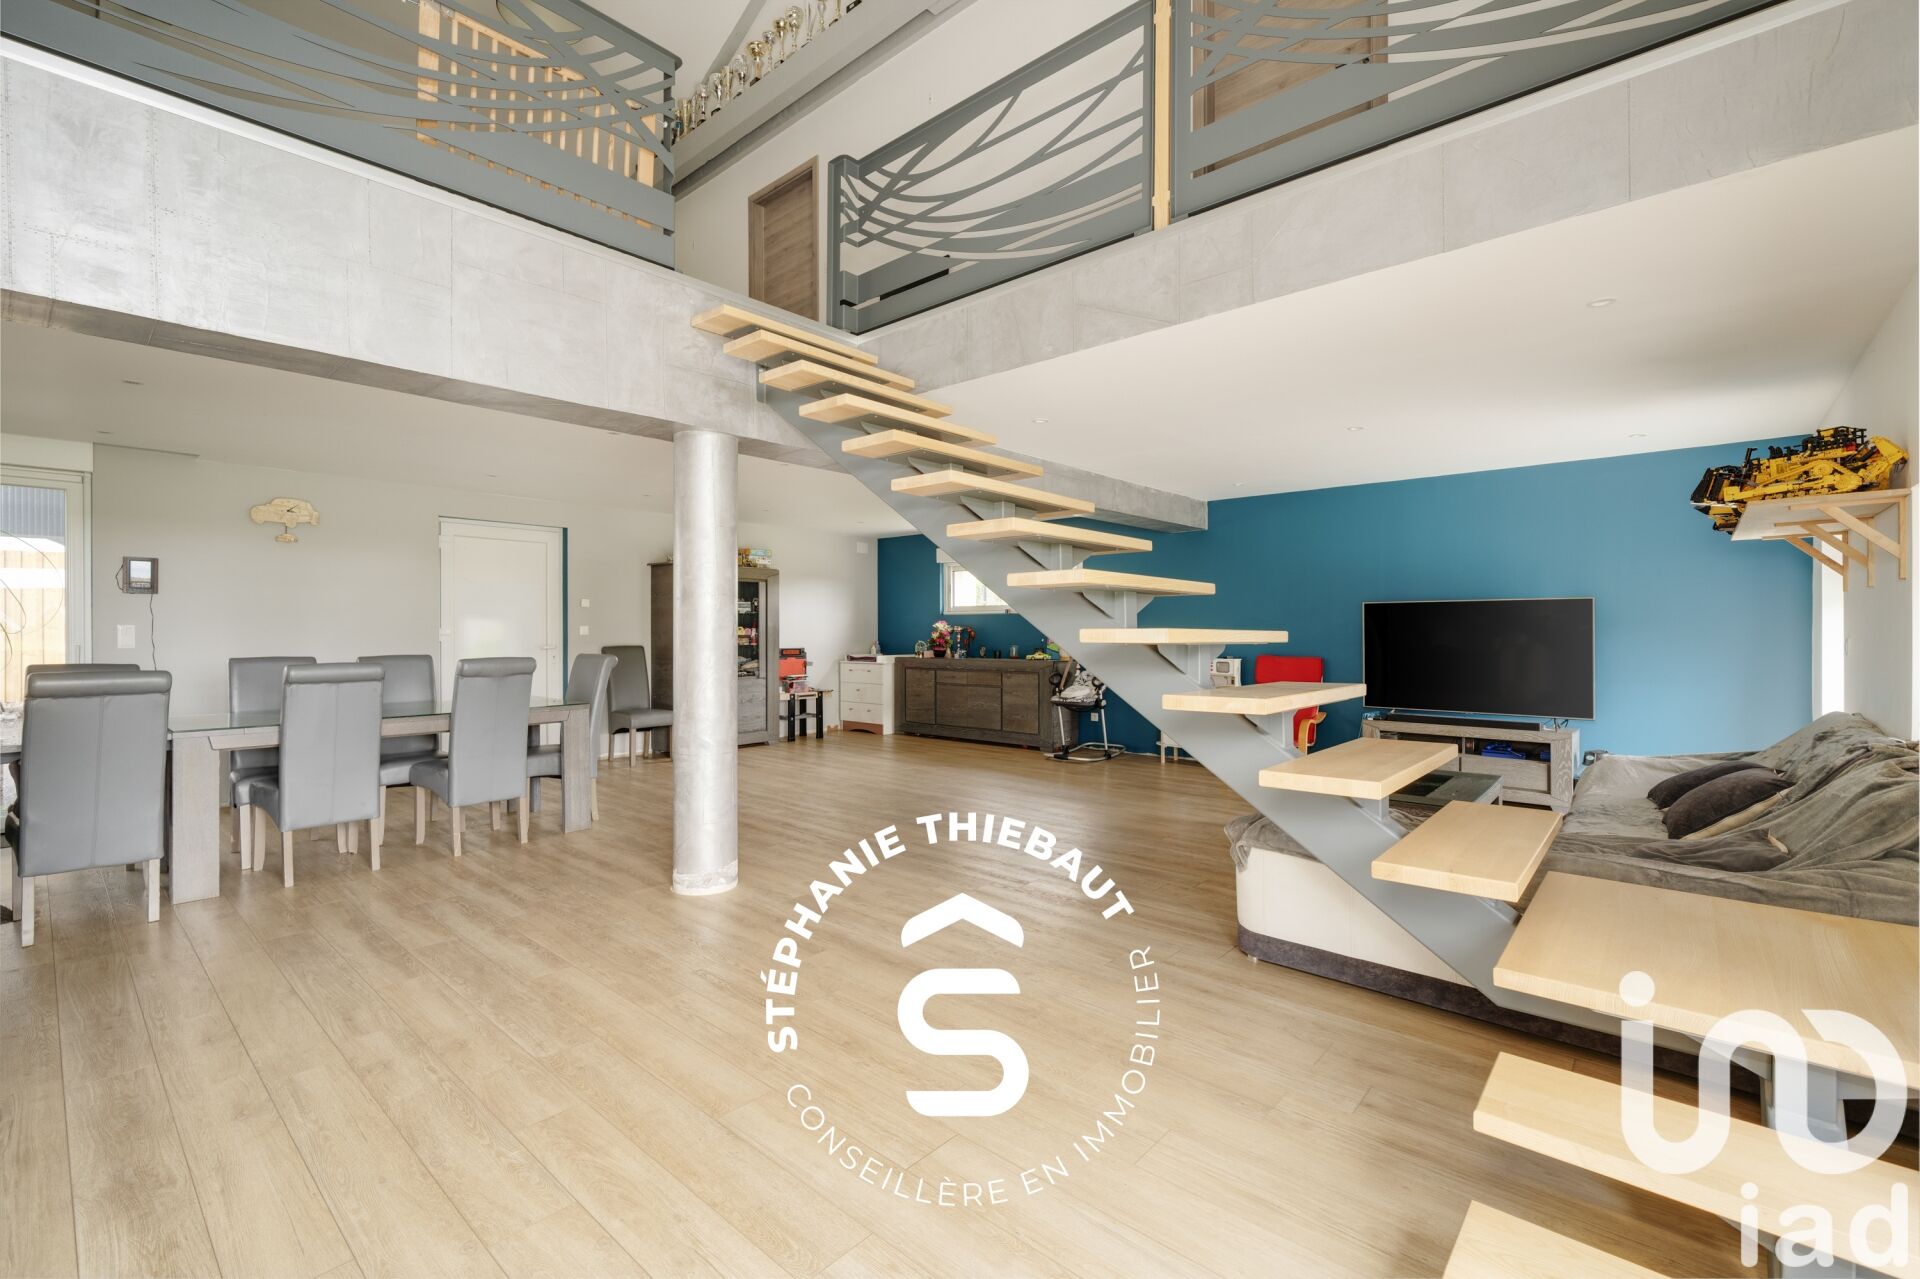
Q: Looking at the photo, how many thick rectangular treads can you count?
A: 15